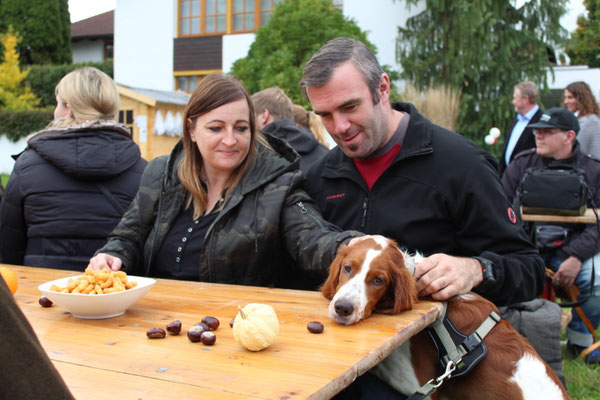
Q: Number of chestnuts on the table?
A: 9